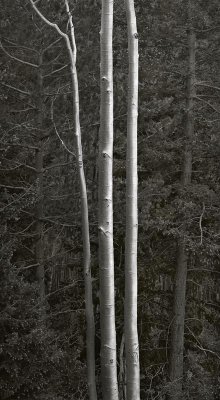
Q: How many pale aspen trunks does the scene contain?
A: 3